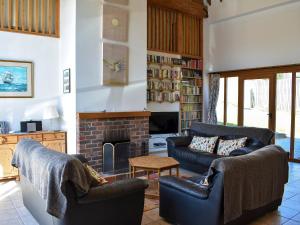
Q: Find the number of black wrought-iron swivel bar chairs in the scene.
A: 0